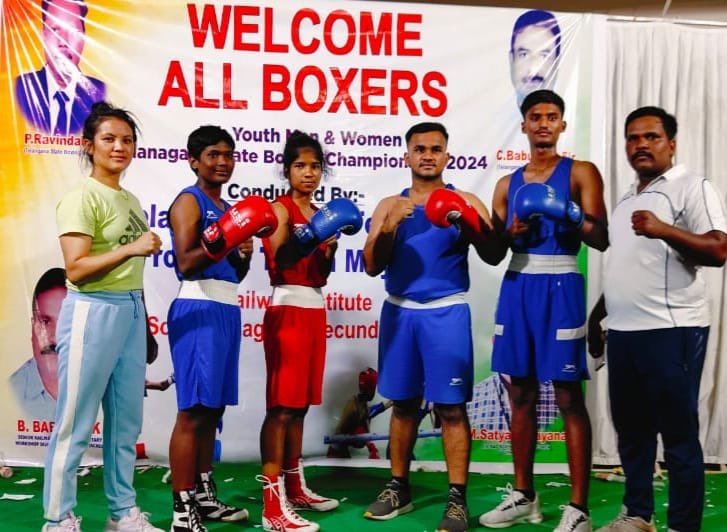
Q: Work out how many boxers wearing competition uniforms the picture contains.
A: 4